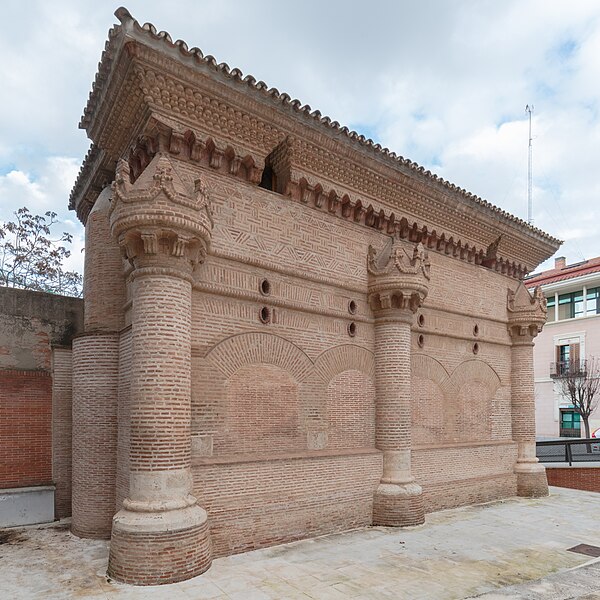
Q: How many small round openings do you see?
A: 8